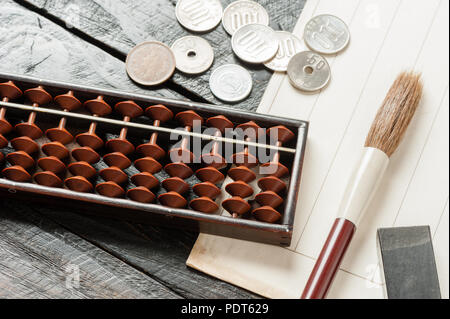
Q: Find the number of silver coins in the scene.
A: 8